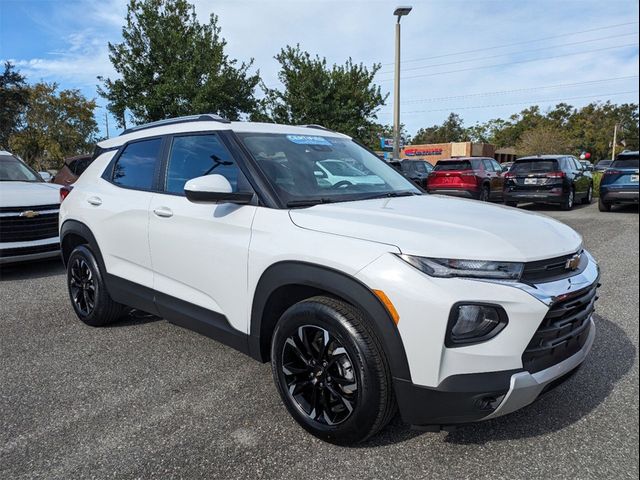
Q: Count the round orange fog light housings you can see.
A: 0